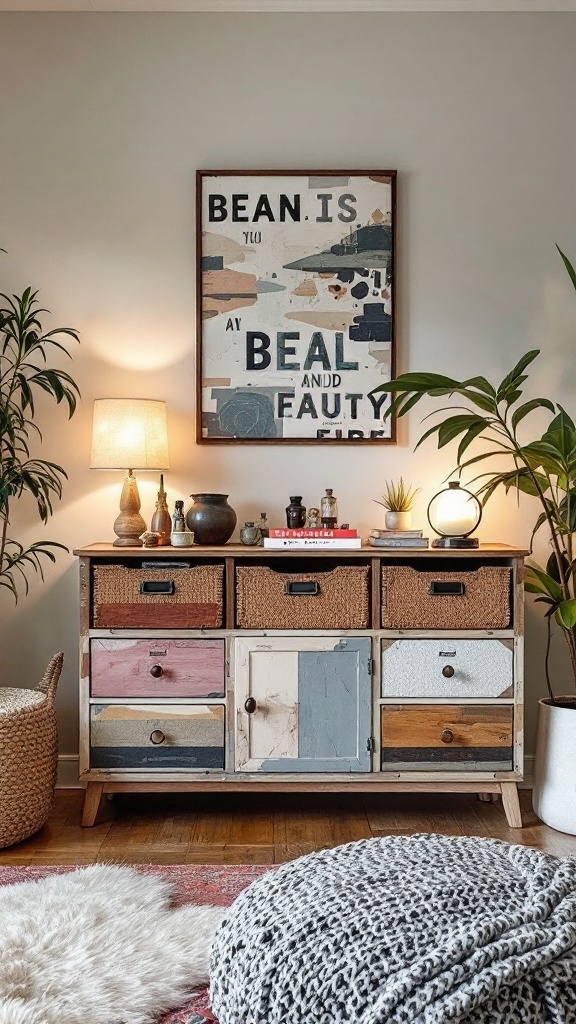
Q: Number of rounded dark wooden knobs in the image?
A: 5